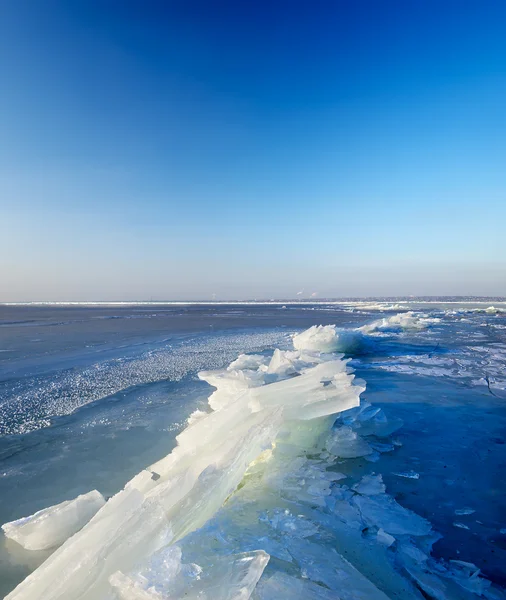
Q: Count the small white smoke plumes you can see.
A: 2